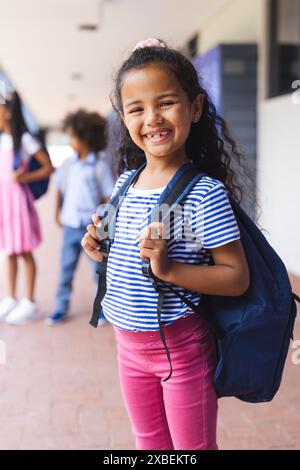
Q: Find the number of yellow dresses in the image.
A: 0